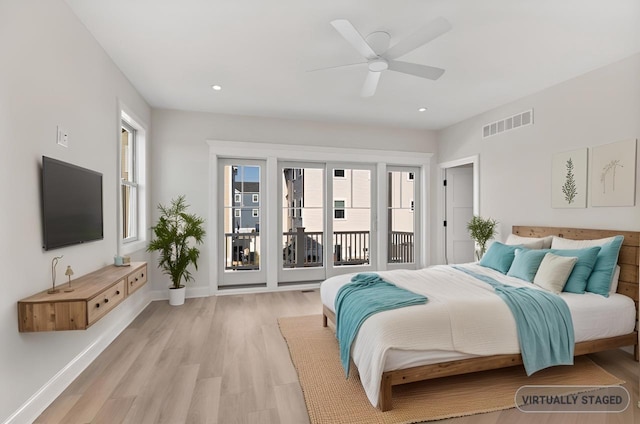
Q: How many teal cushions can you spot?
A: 4